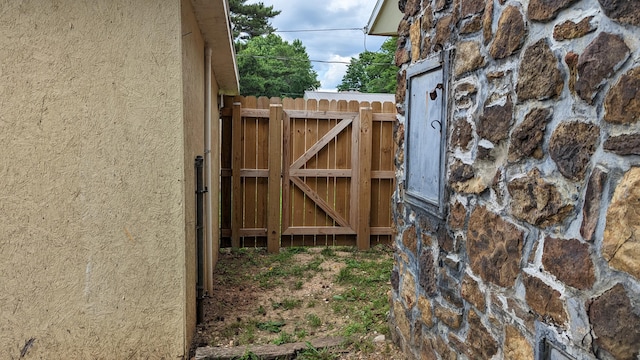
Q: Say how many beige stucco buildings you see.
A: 1